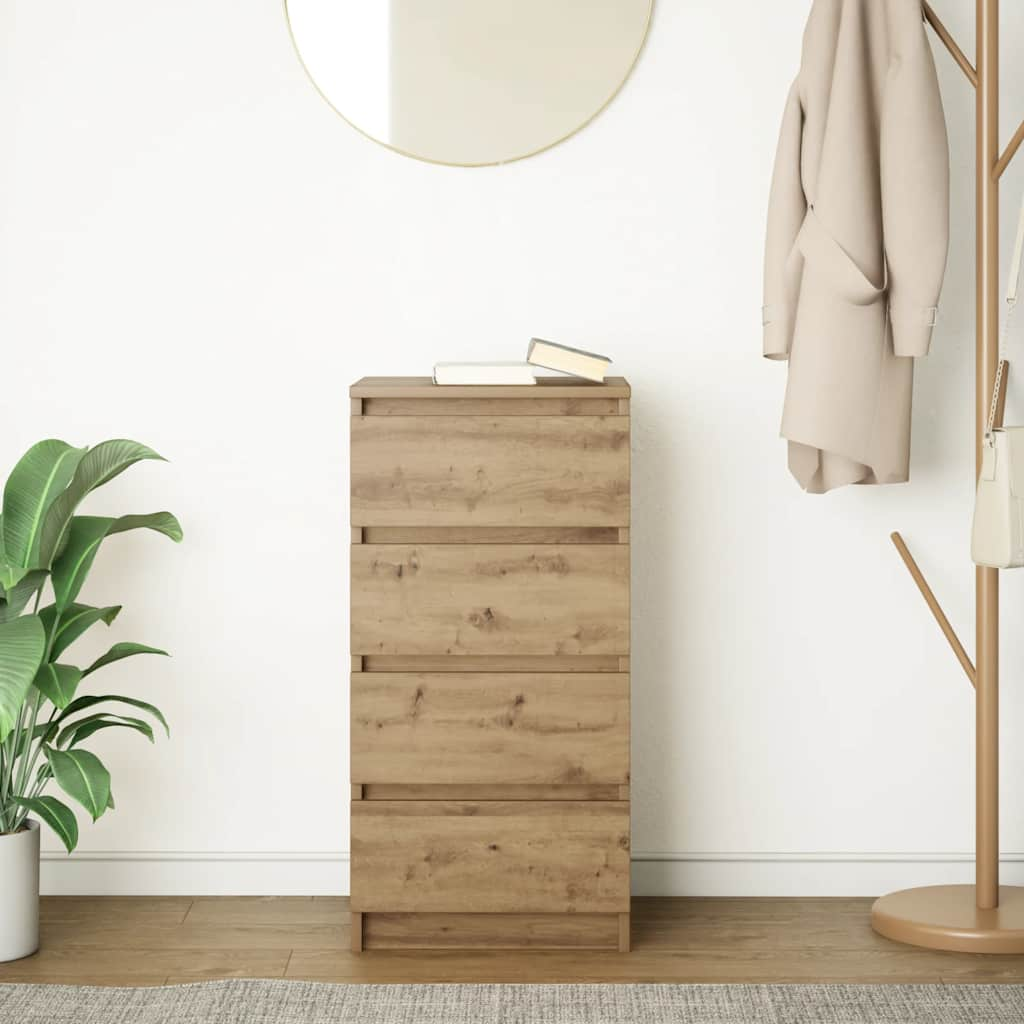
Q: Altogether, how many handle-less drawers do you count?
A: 4